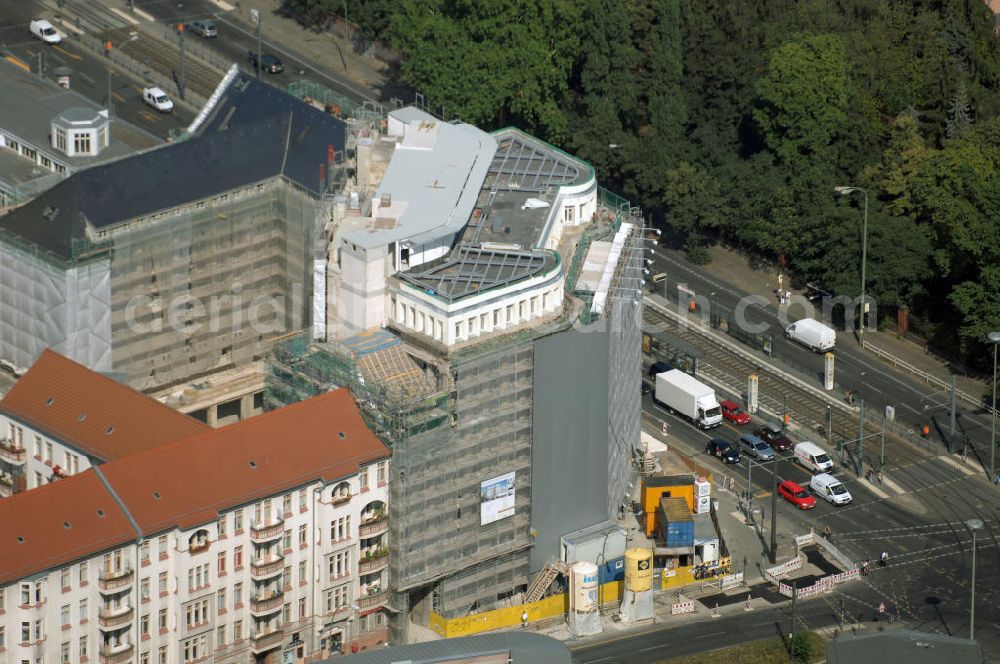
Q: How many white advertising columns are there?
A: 2